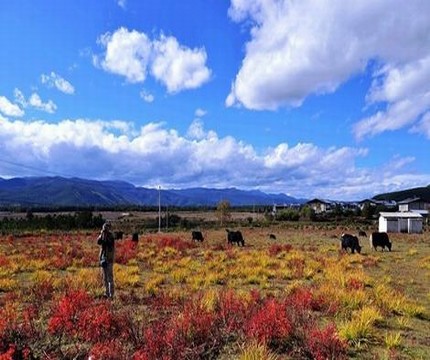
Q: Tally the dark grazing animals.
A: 8